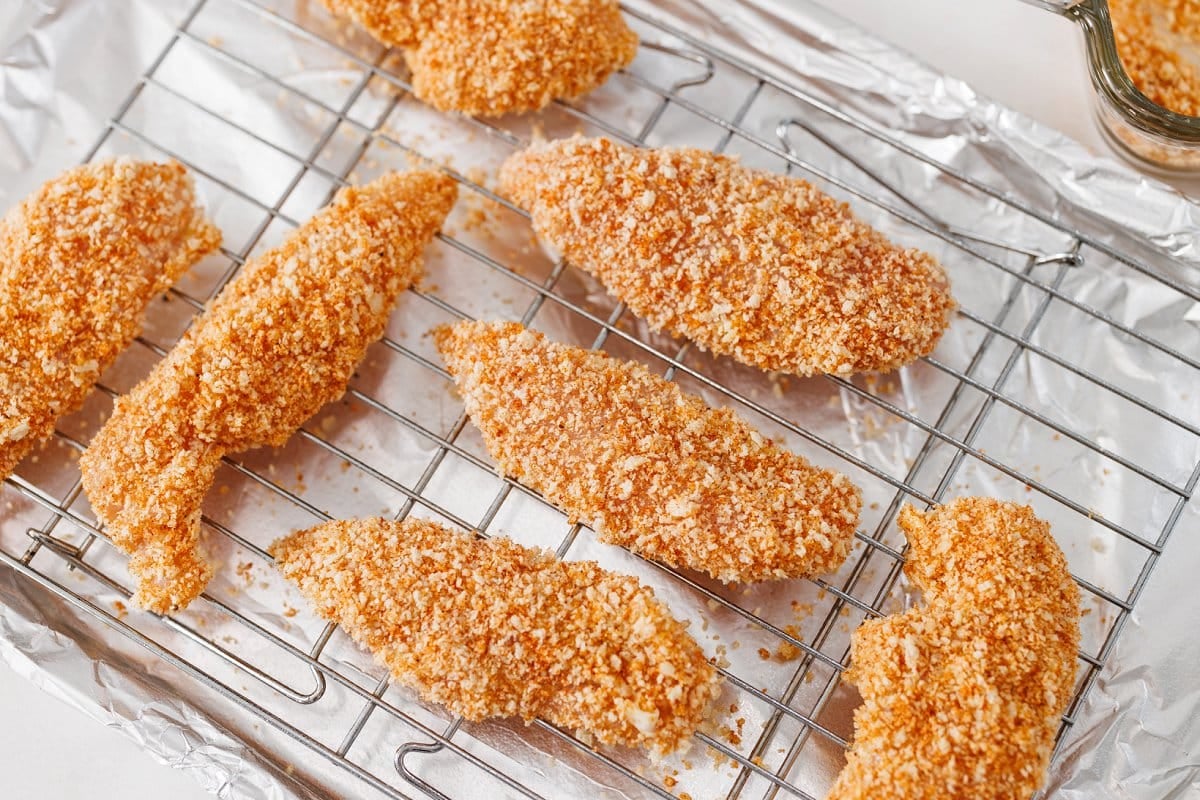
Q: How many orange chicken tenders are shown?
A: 7